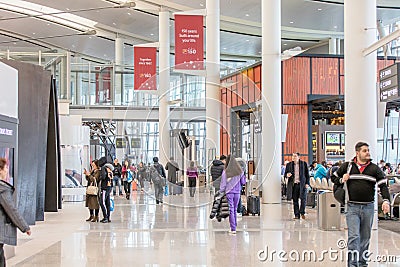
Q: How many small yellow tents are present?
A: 0